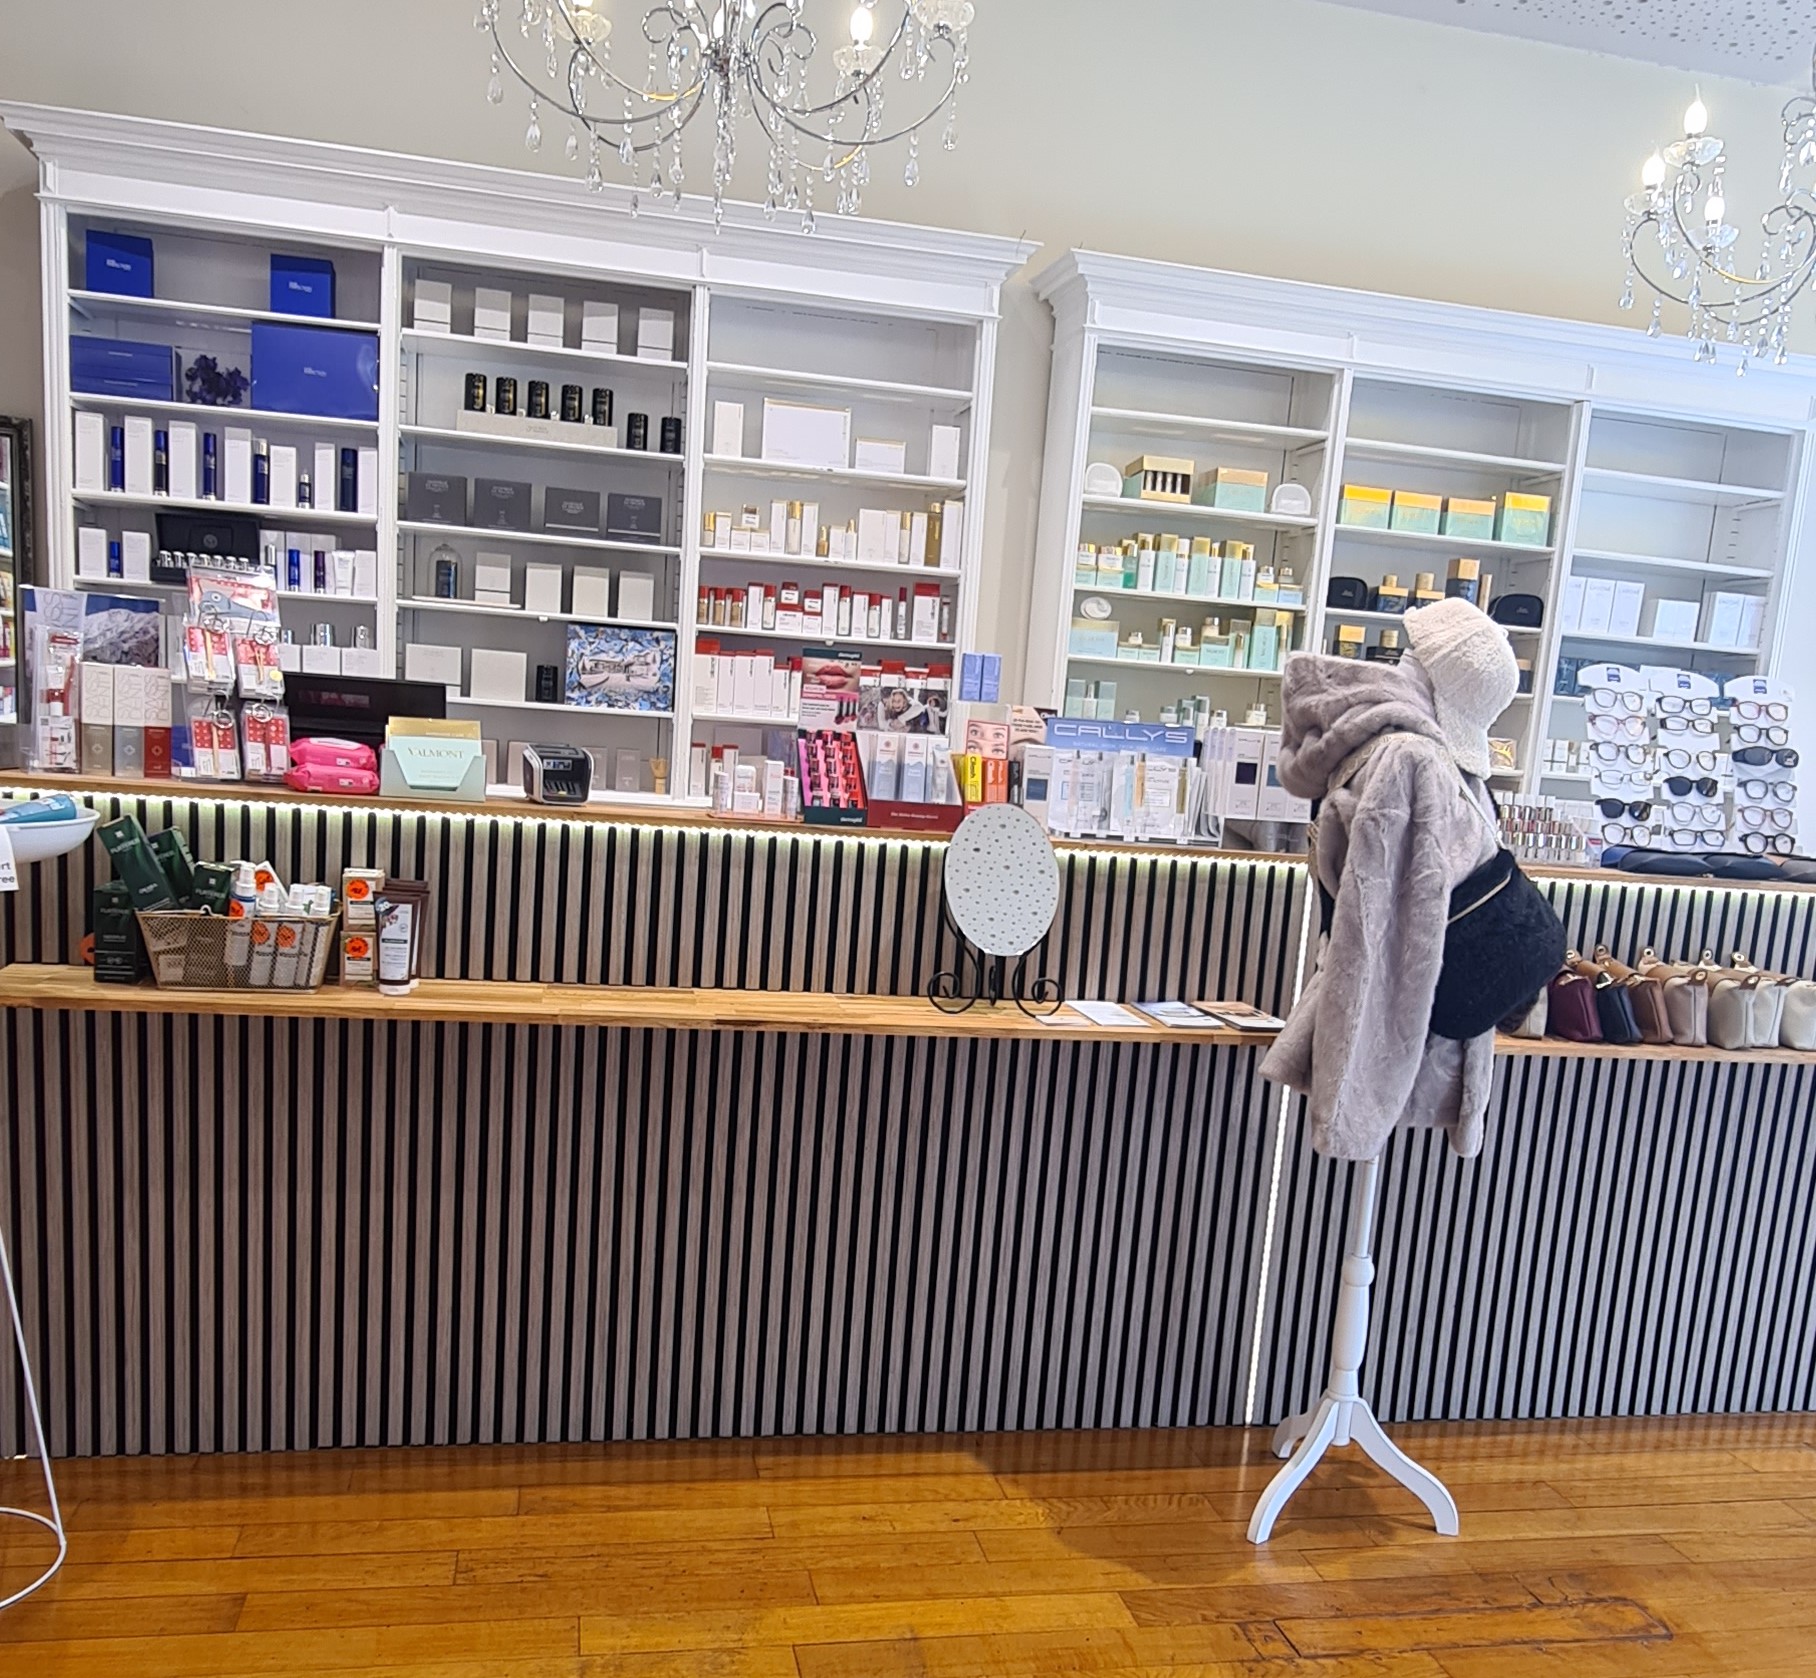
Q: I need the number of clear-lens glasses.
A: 15